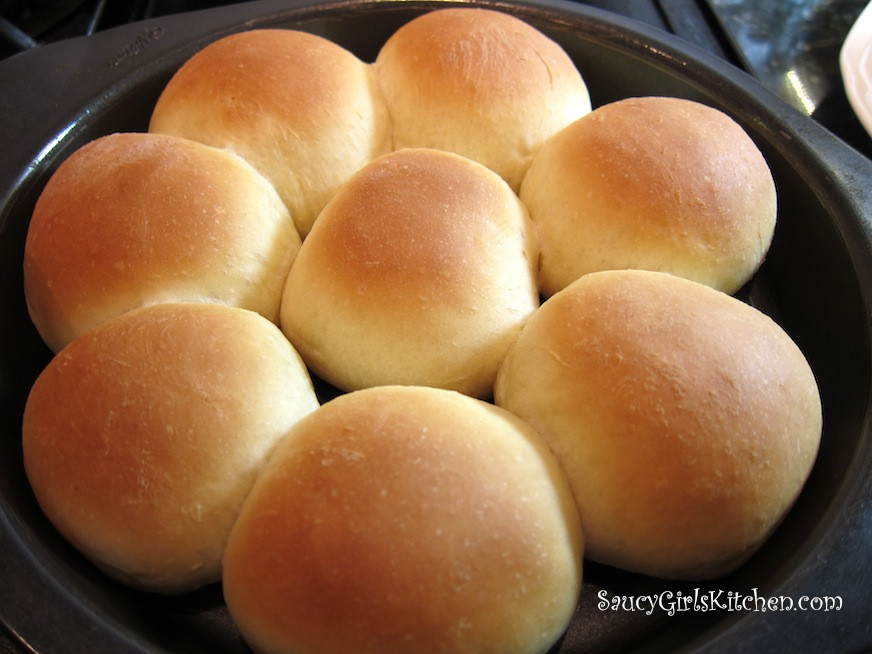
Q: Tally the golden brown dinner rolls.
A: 8